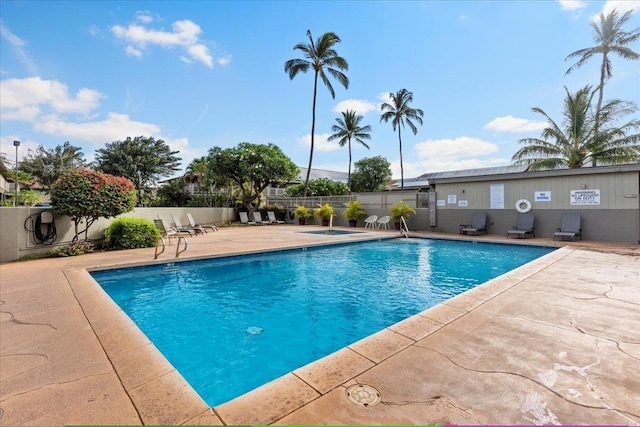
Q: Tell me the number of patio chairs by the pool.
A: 12